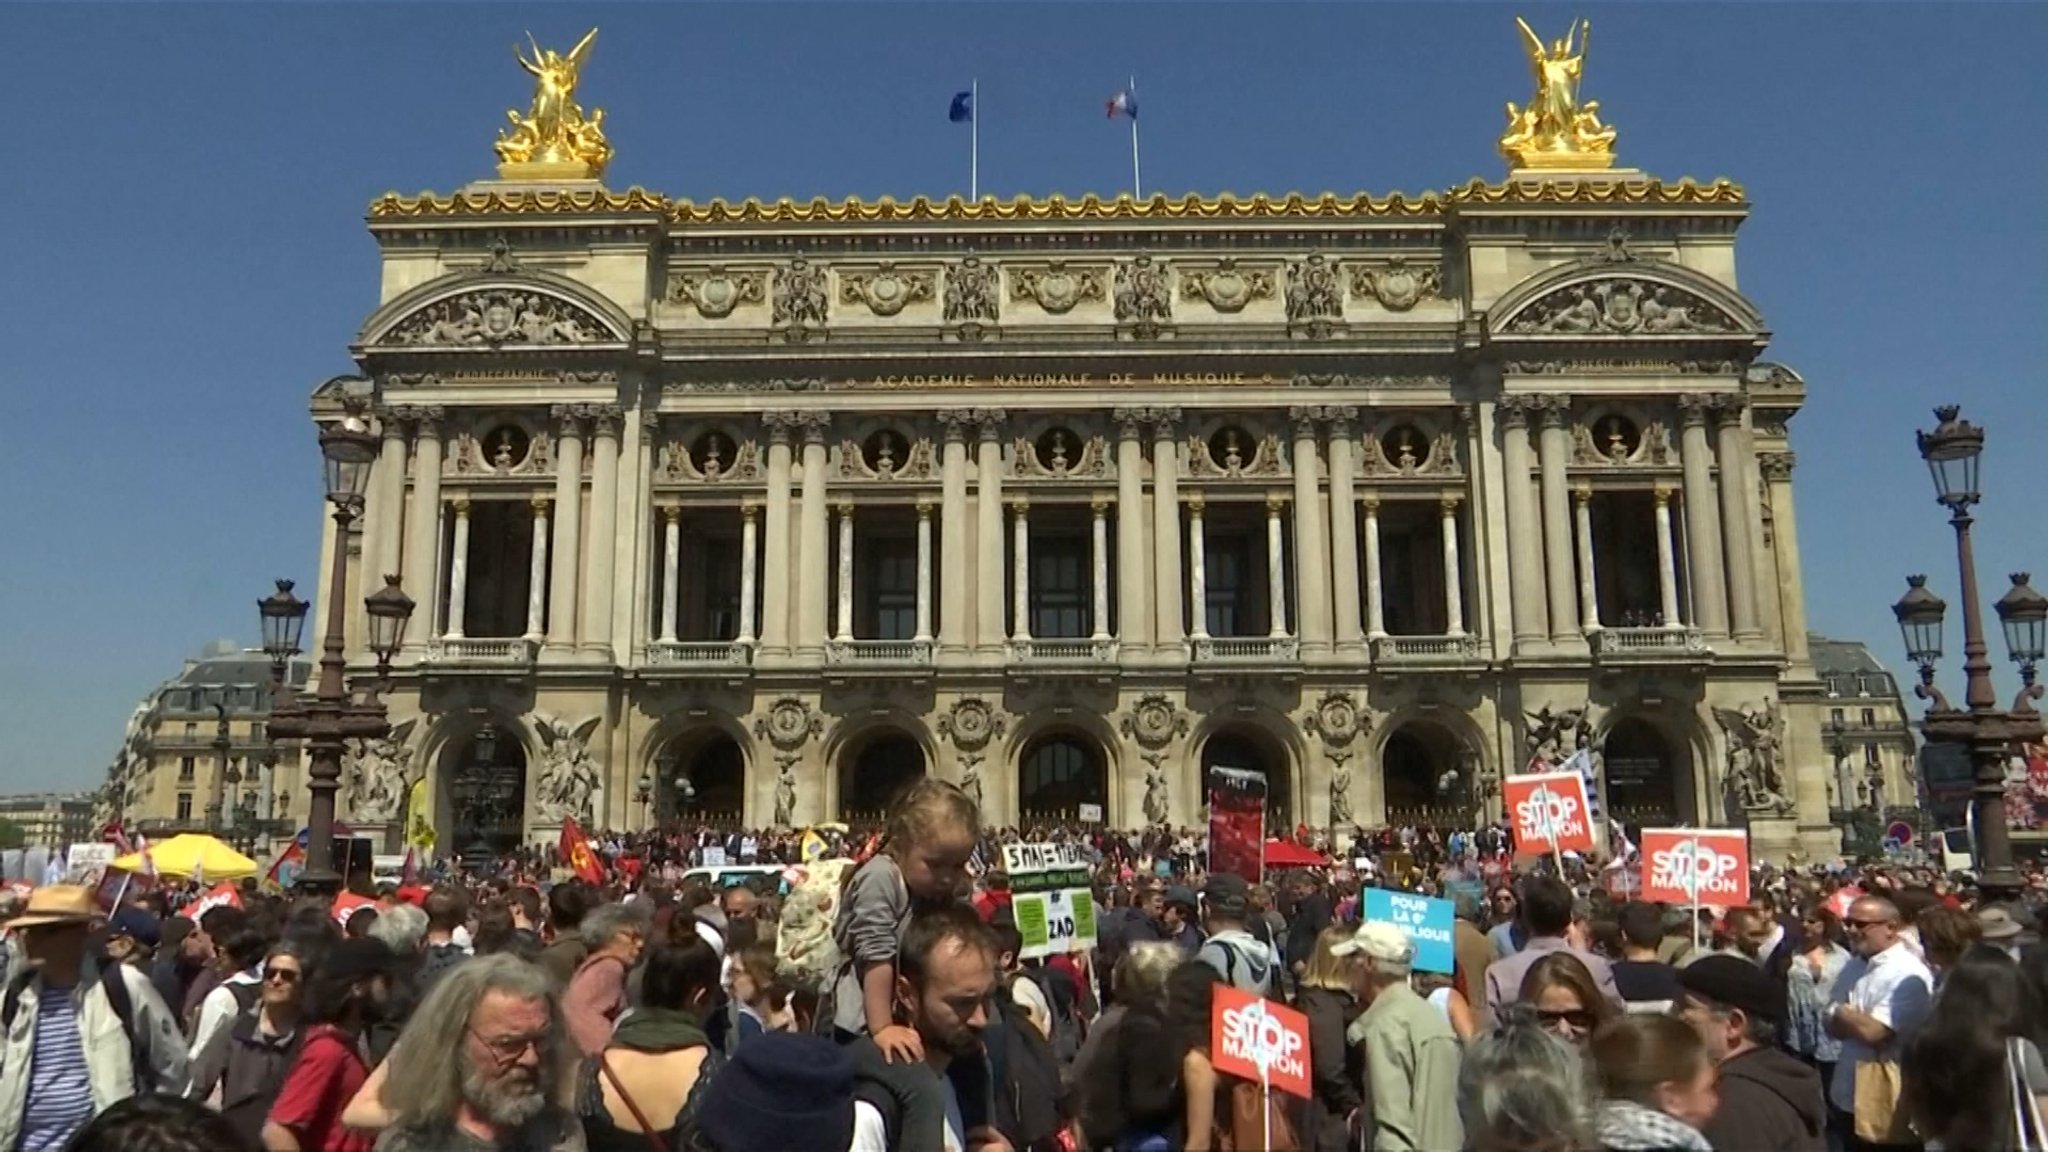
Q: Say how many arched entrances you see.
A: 7